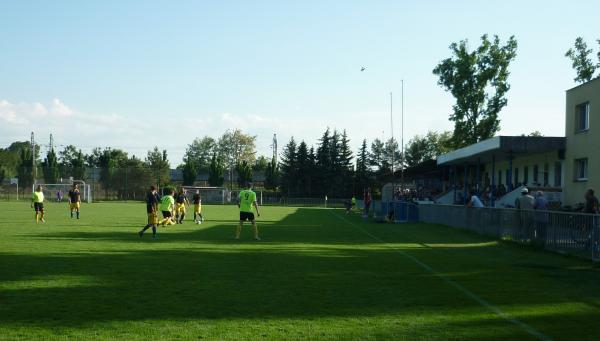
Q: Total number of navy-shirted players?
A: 4